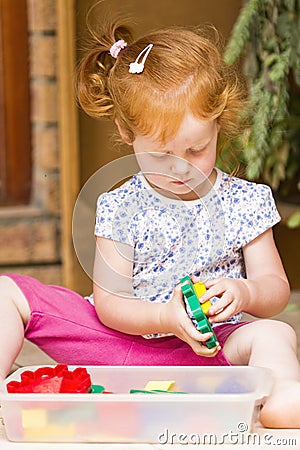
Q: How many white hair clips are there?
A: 1